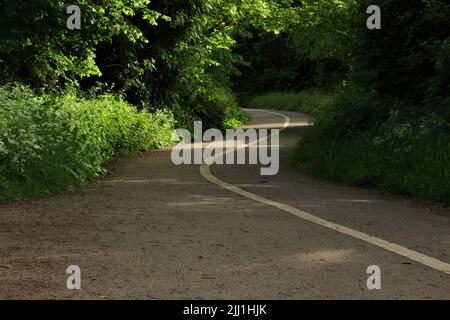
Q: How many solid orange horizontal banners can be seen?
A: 0